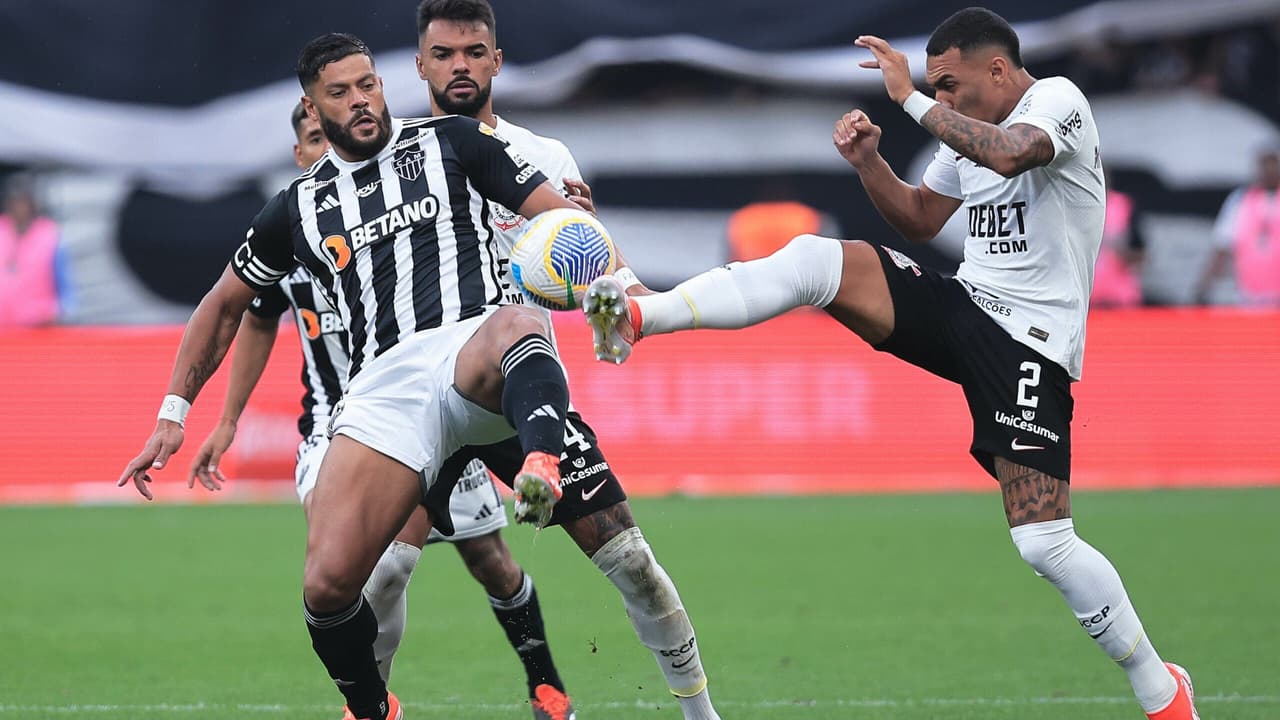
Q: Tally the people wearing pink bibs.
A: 3